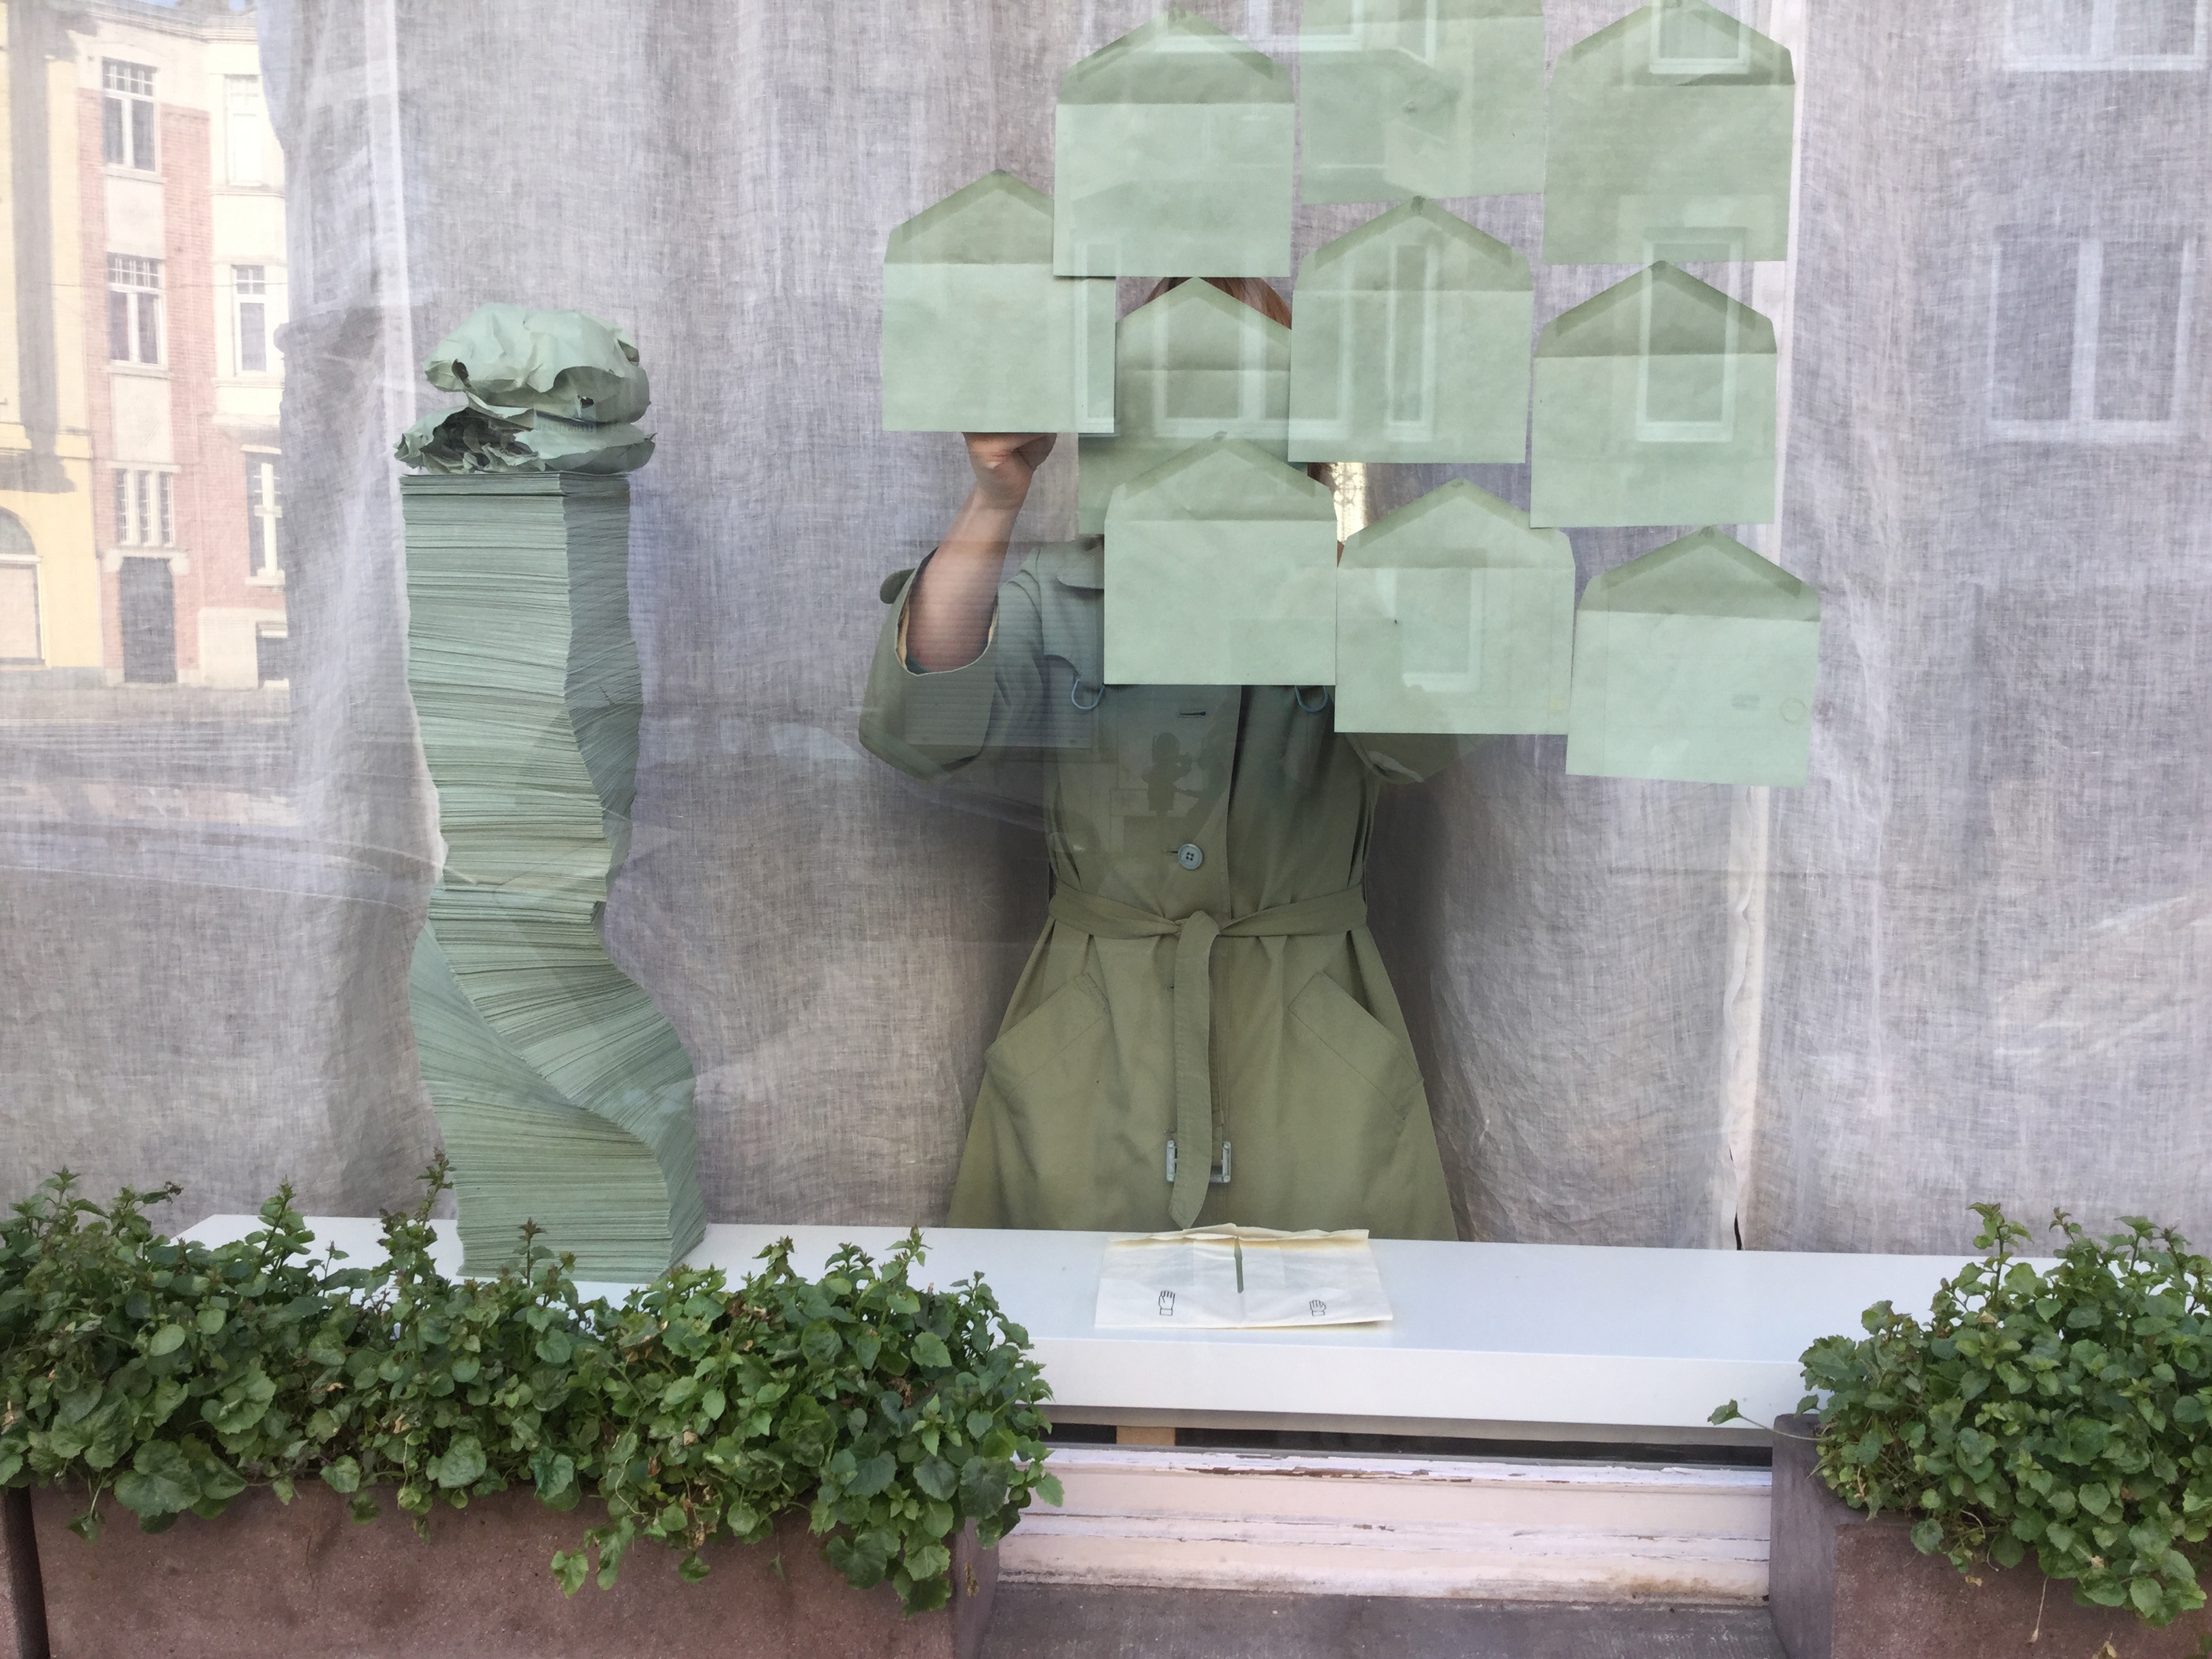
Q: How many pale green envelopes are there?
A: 10